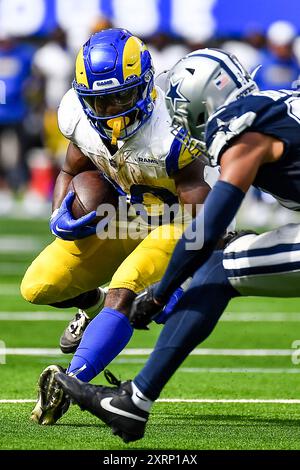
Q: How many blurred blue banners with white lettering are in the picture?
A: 1